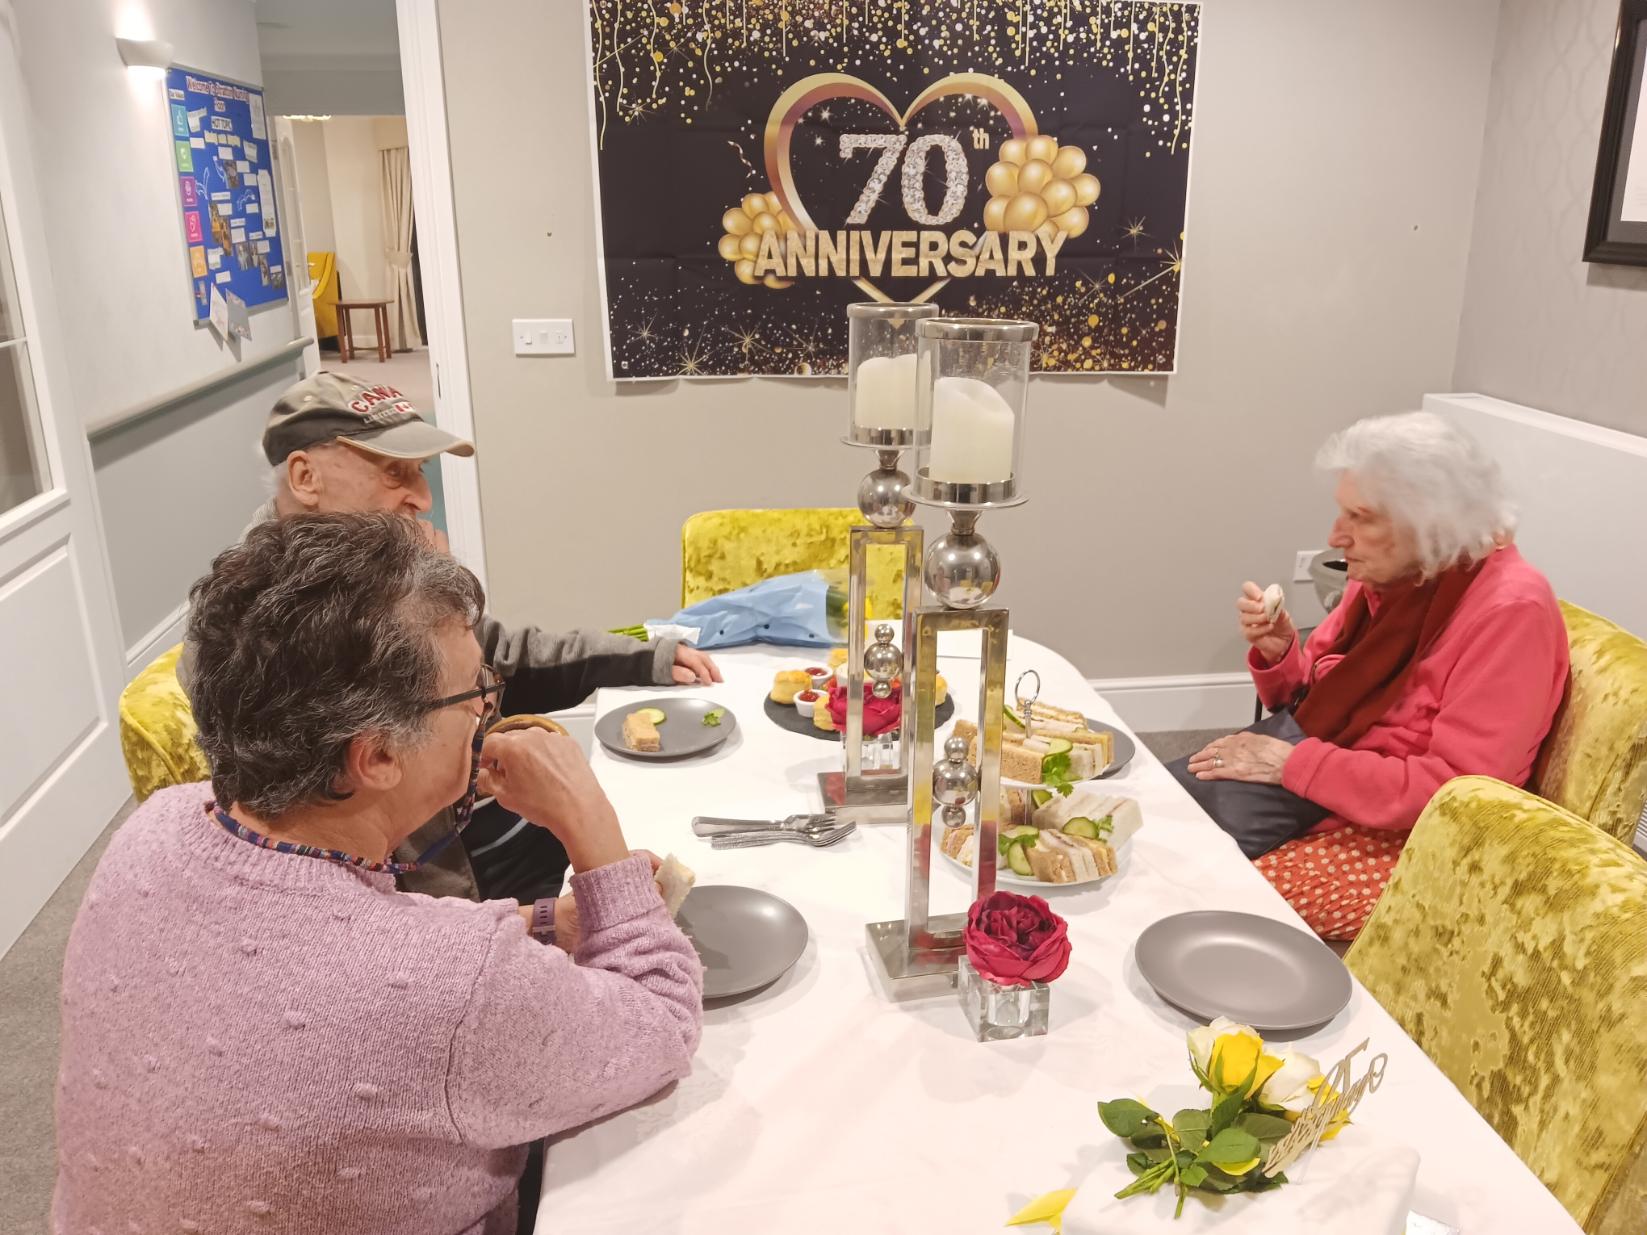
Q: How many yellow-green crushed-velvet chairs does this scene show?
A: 4